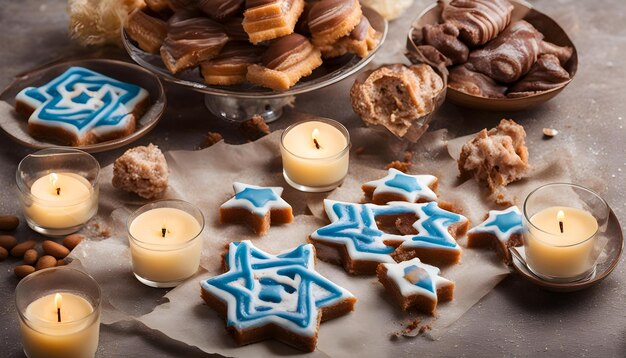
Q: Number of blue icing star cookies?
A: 7